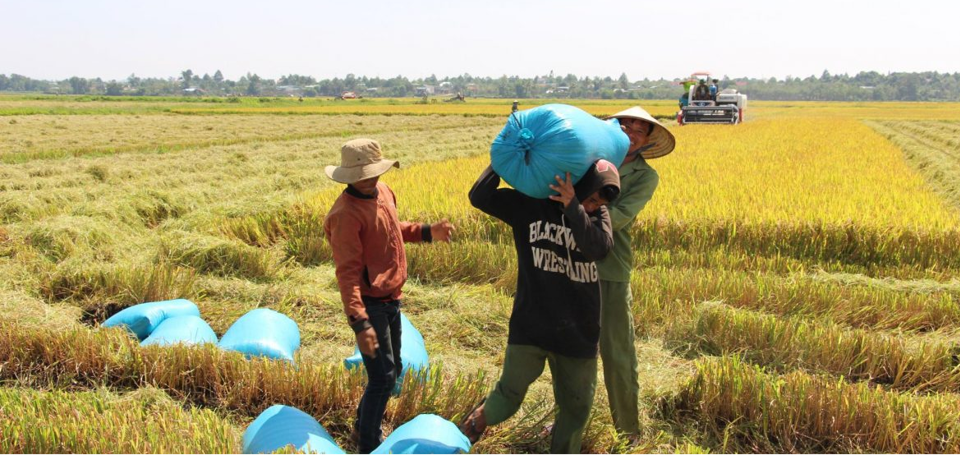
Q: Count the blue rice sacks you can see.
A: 7